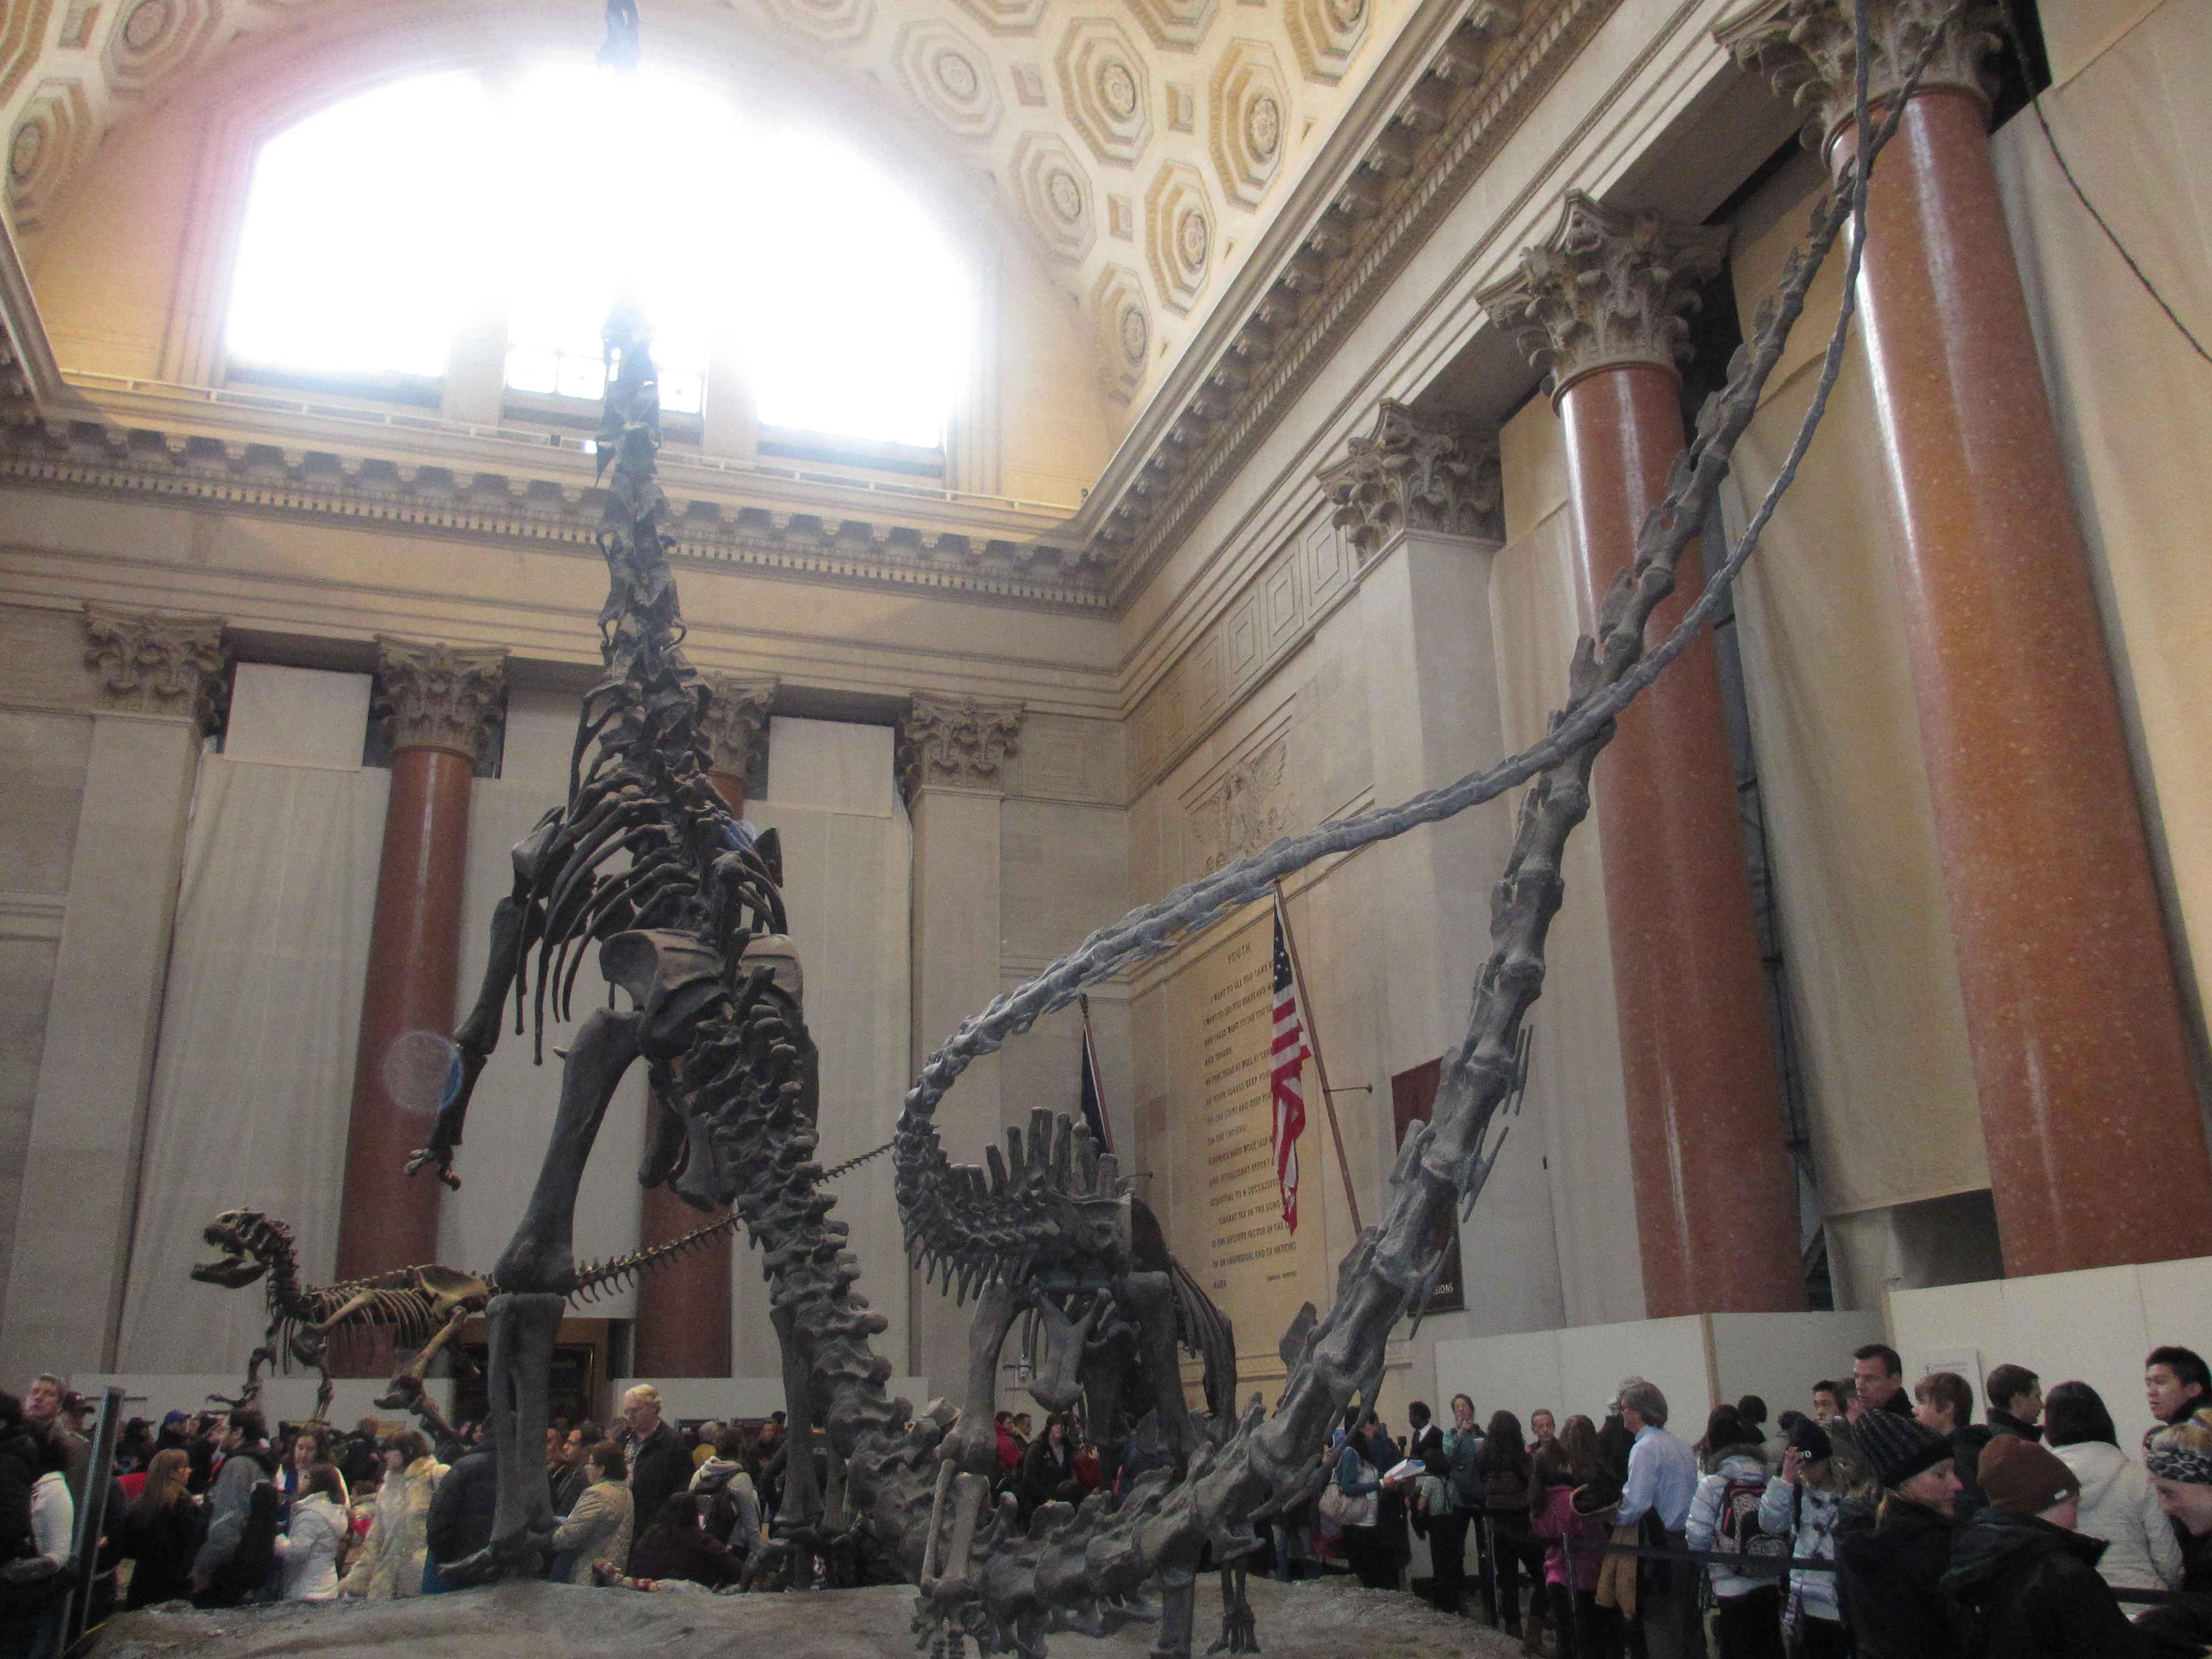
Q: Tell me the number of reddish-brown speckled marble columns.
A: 4